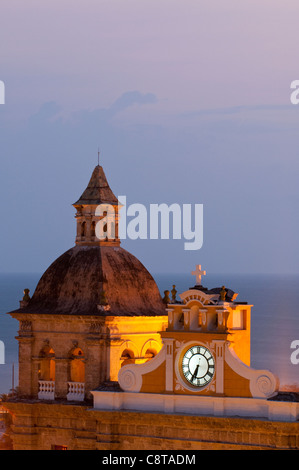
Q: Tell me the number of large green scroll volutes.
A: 0